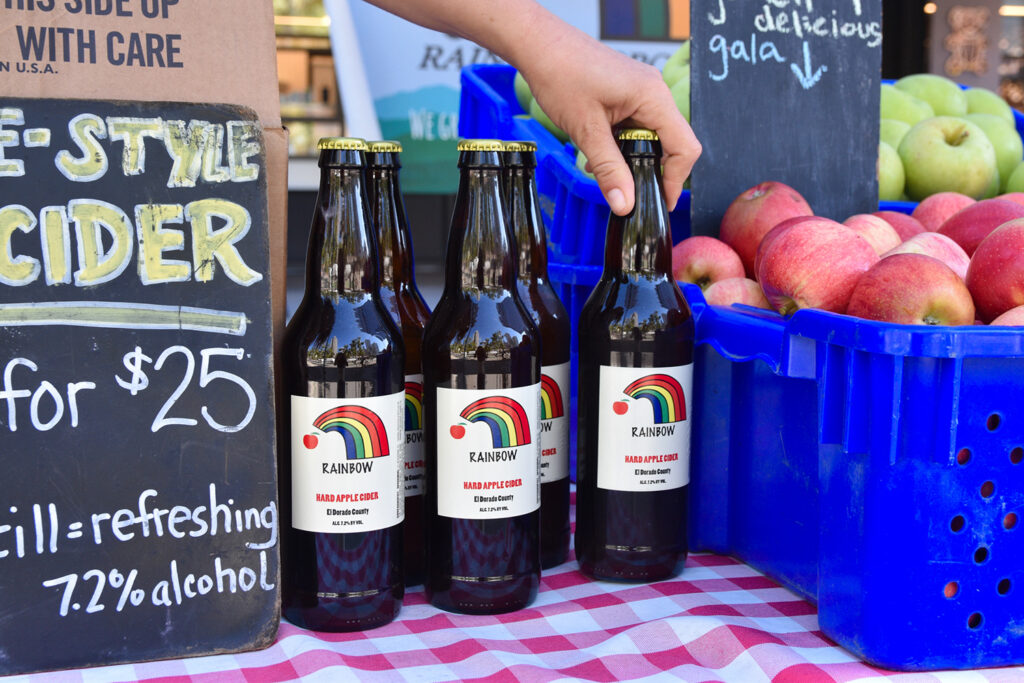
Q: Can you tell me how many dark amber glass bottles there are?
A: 5